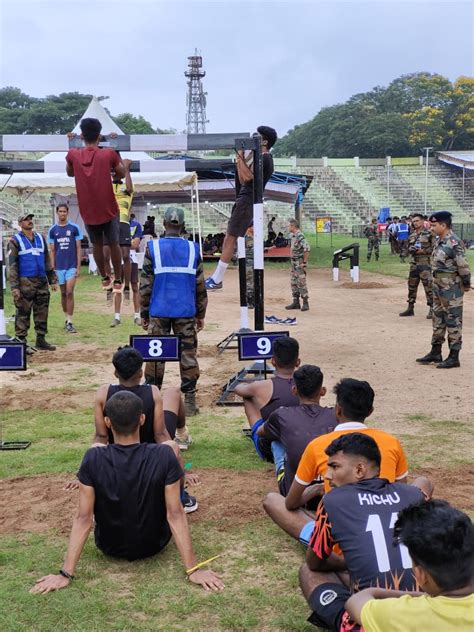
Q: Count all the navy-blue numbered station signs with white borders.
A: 3